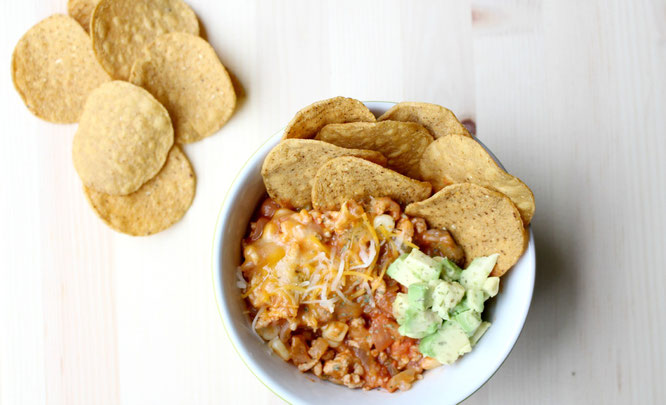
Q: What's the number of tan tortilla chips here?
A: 13